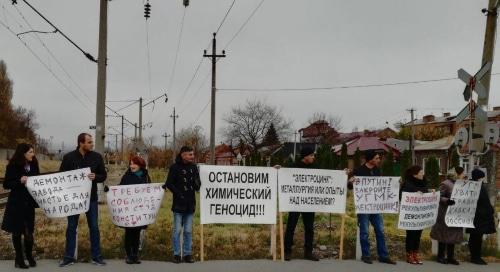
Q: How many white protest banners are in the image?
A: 7